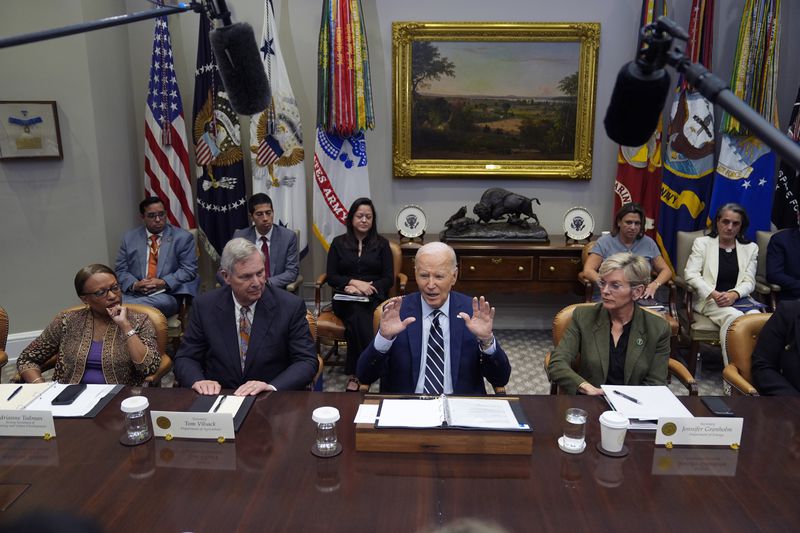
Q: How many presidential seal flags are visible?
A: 1